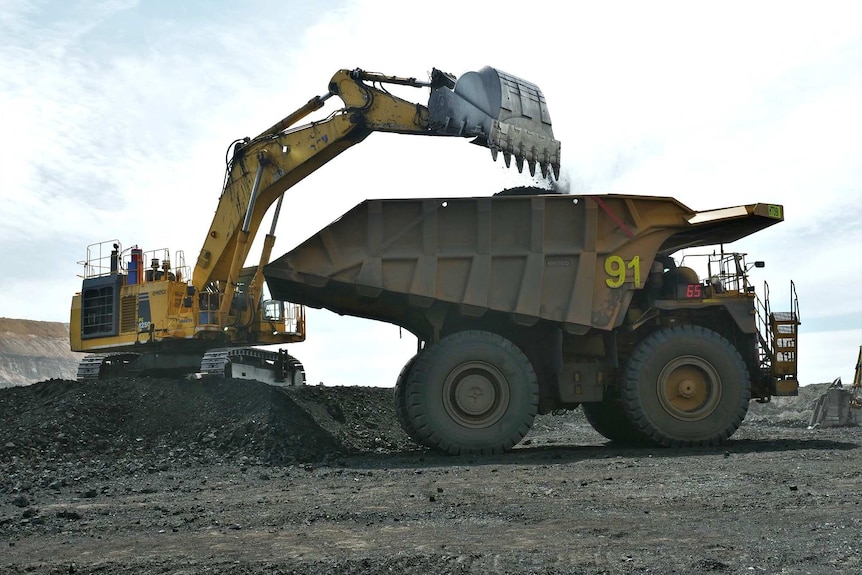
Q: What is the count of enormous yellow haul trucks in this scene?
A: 1